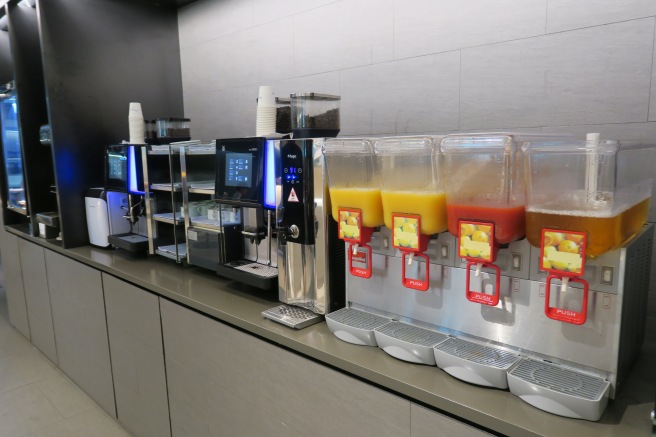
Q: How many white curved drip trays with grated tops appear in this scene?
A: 4